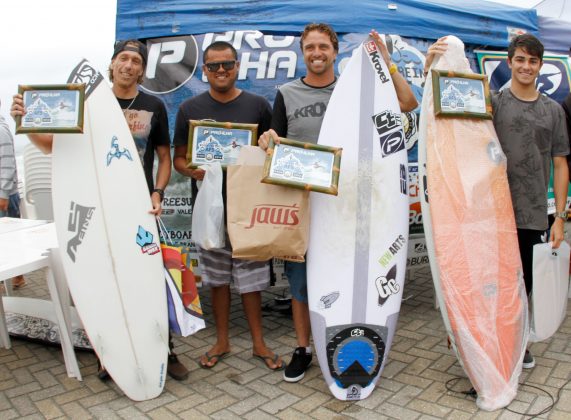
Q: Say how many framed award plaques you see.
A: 4